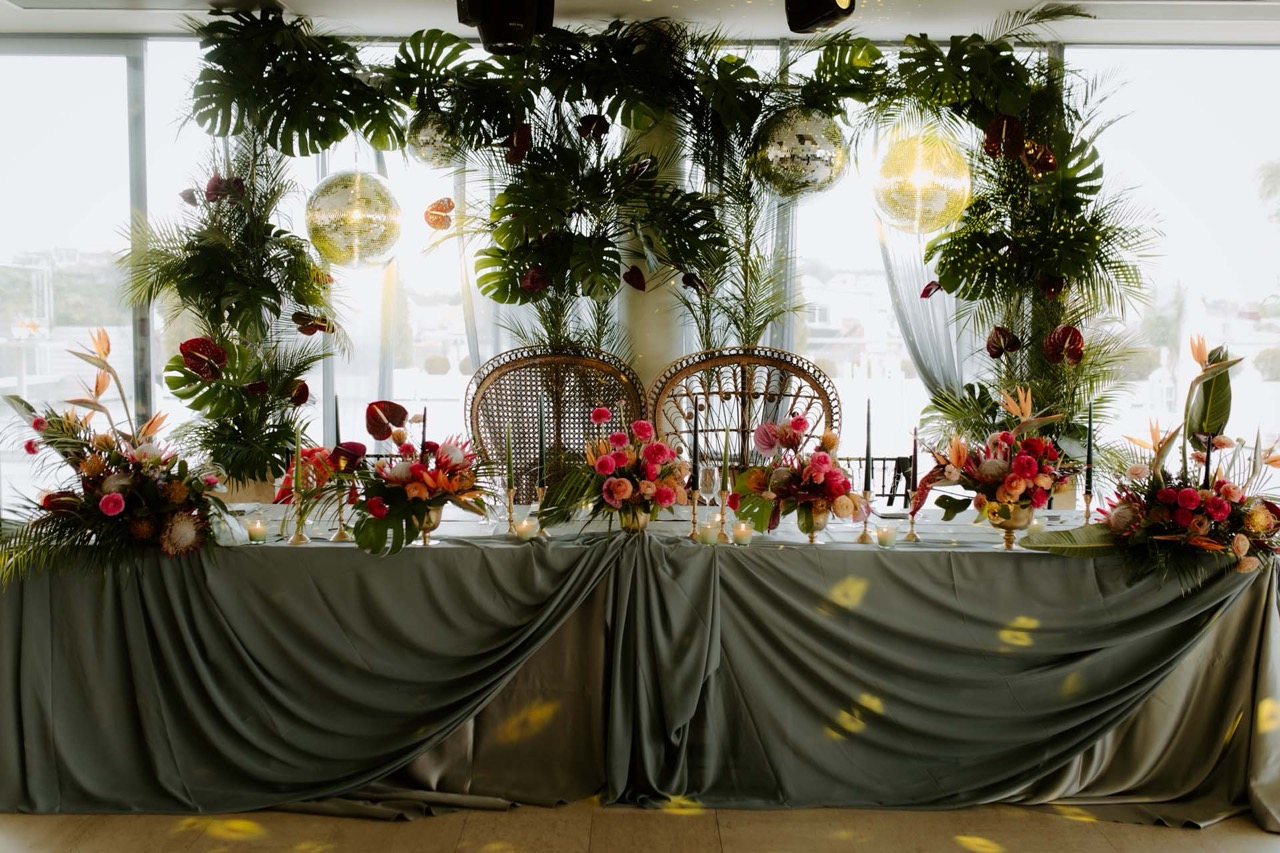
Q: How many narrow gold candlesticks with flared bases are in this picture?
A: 9